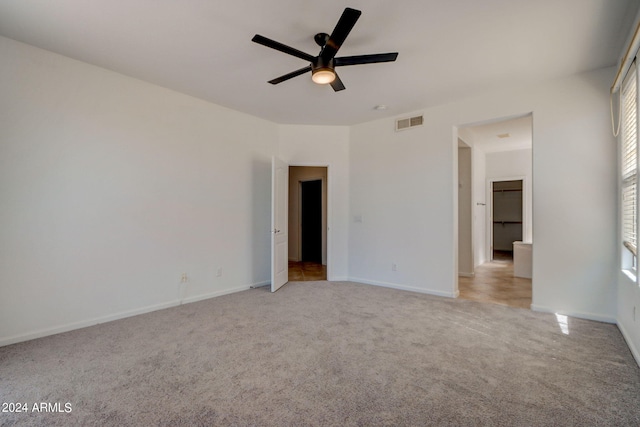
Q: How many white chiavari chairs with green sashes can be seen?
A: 0